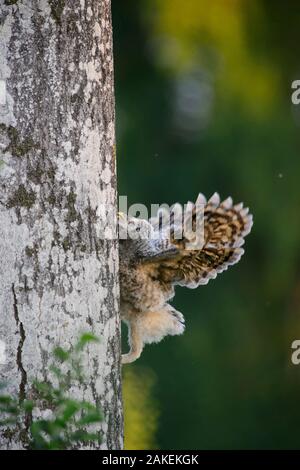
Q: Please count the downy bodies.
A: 1